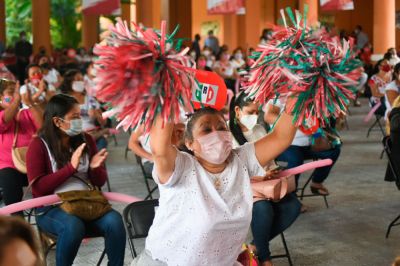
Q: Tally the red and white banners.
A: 3